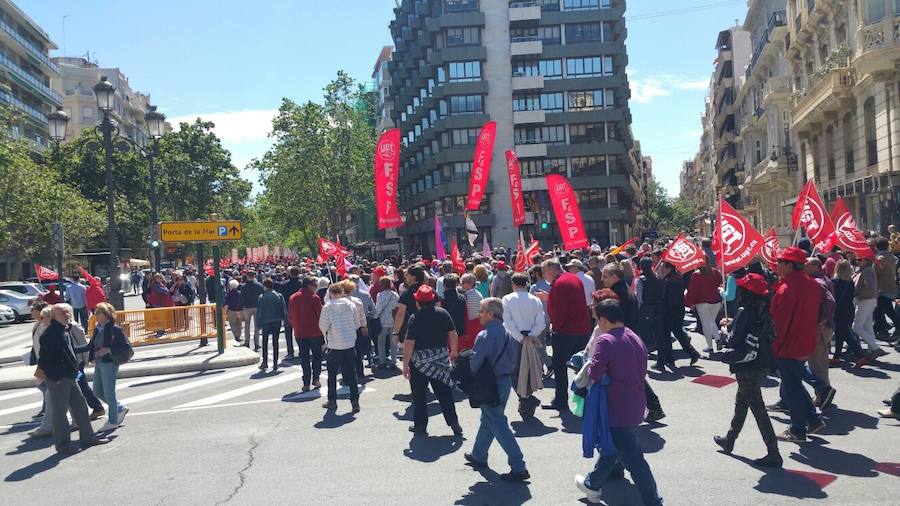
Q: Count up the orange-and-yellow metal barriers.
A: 1